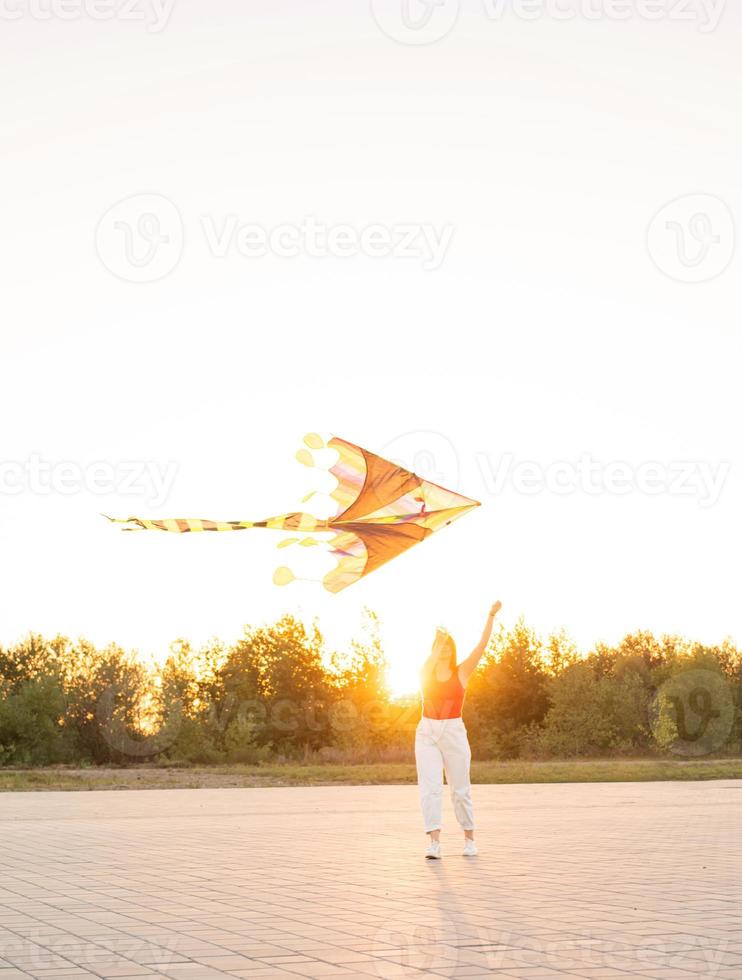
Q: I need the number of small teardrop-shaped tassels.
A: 6